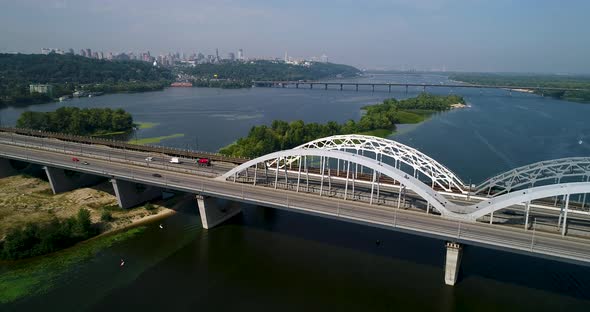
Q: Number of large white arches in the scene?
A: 4